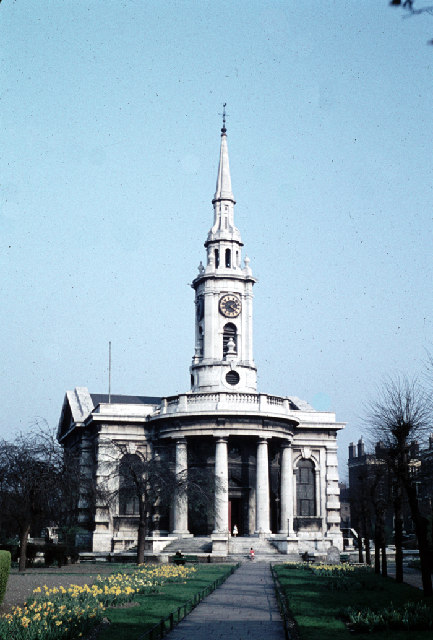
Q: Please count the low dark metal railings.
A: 2